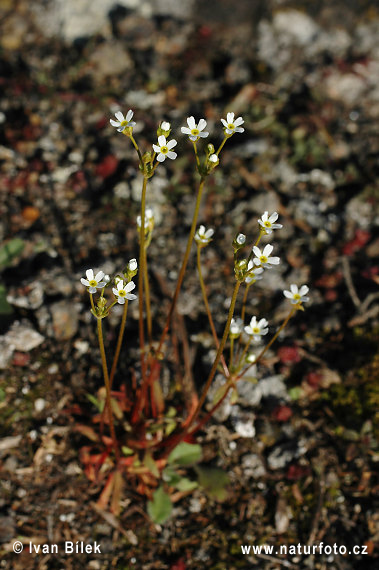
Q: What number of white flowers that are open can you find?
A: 12